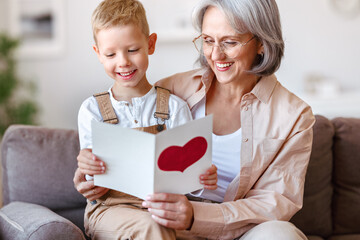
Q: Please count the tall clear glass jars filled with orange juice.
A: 0